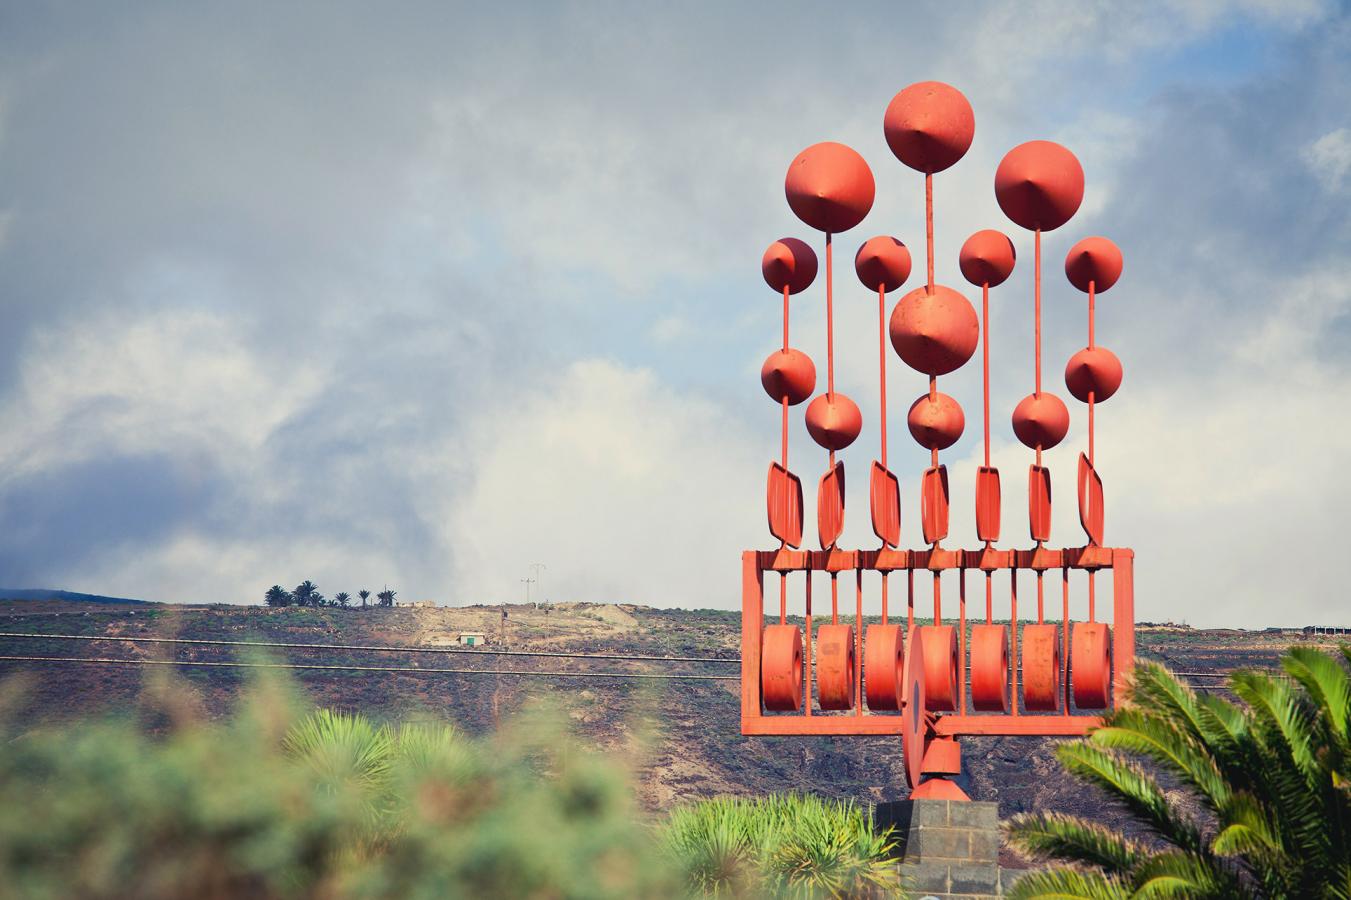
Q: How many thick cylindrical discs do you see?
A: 7